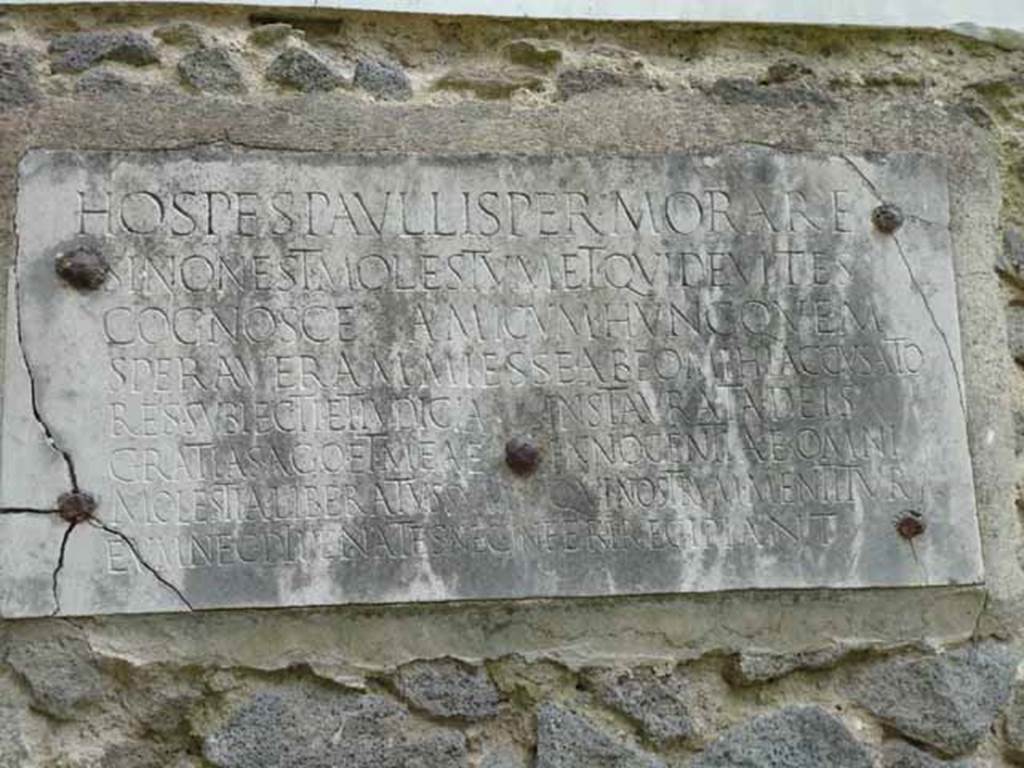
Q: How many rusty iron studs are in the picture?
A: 5